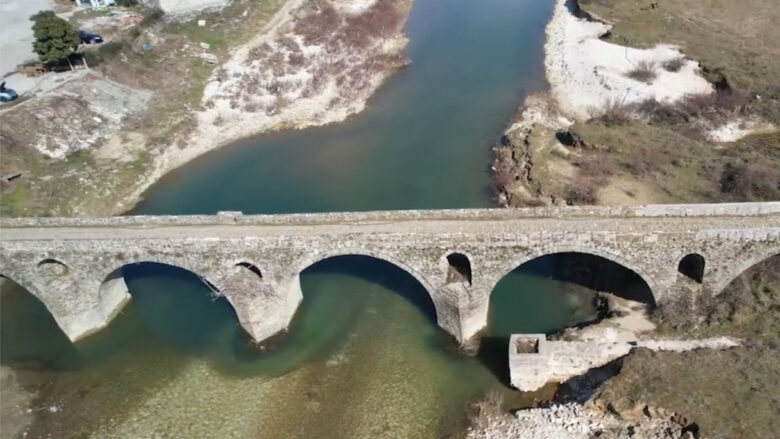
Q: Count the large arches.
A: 5